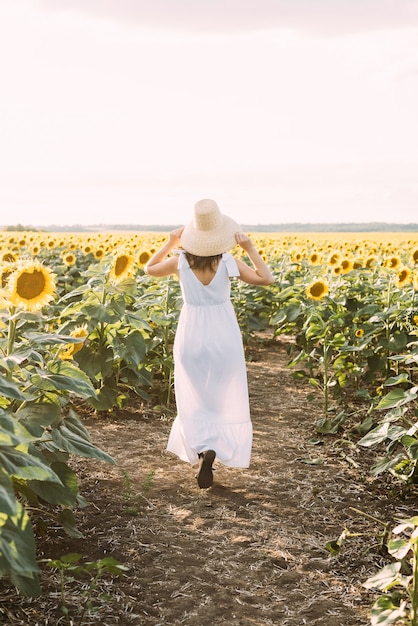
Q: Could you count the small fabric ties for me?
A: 2